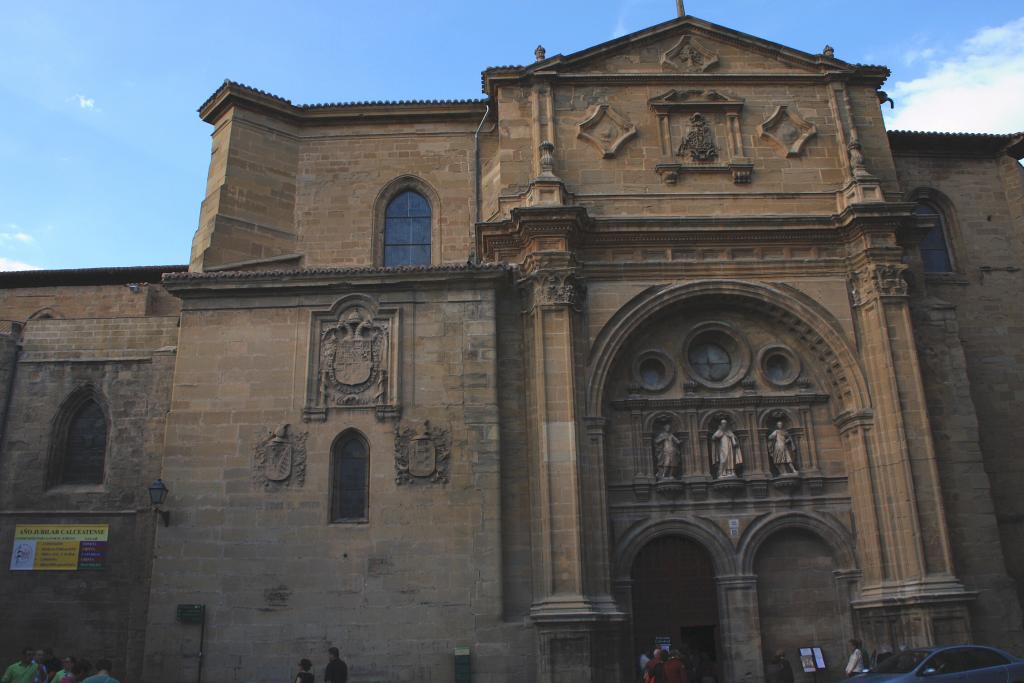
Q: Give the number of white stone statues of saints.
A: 3